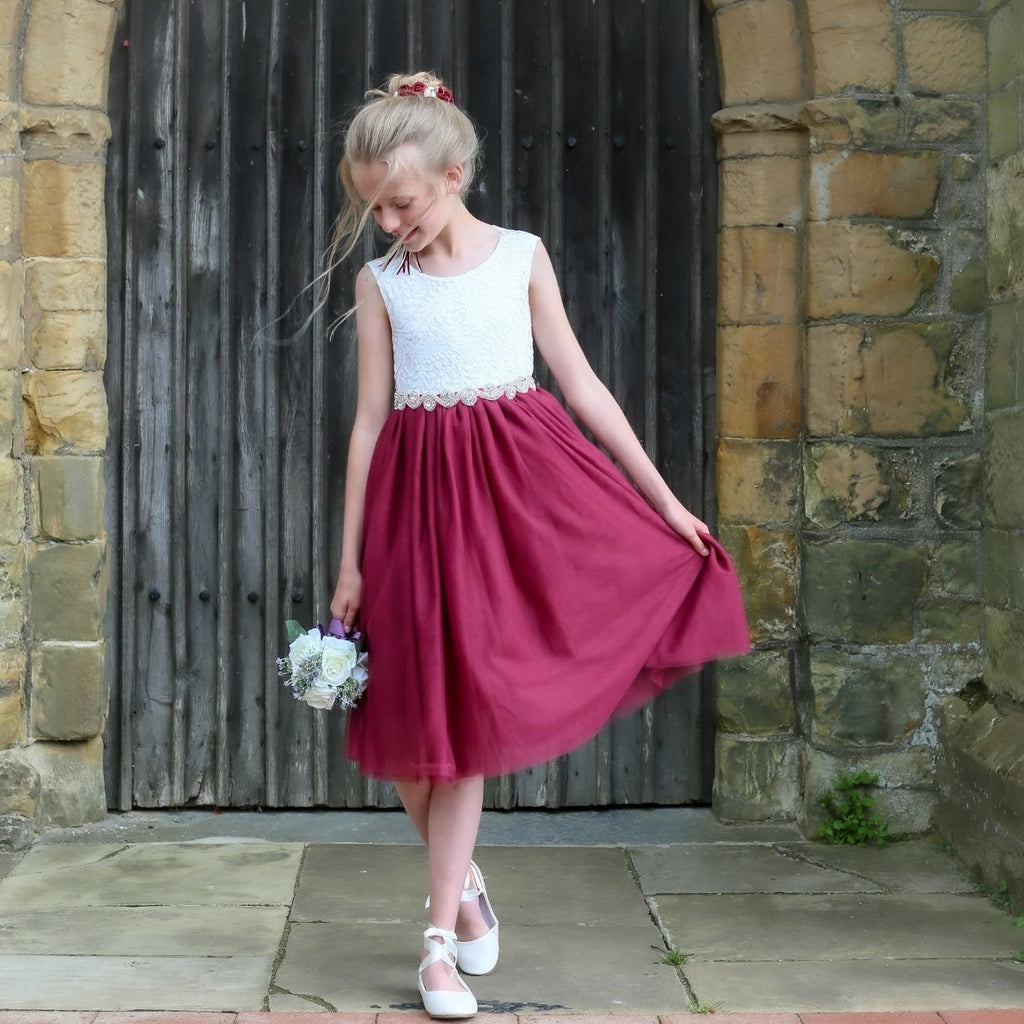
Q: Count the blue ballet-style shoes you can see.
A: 0